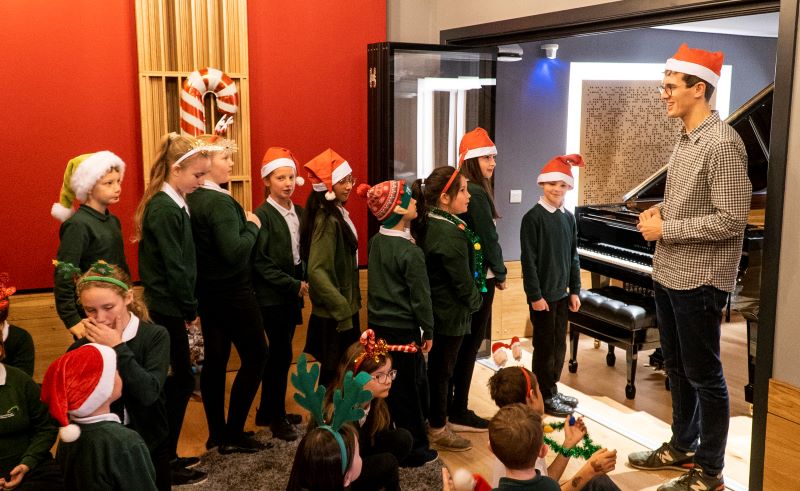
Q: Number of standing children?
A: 9